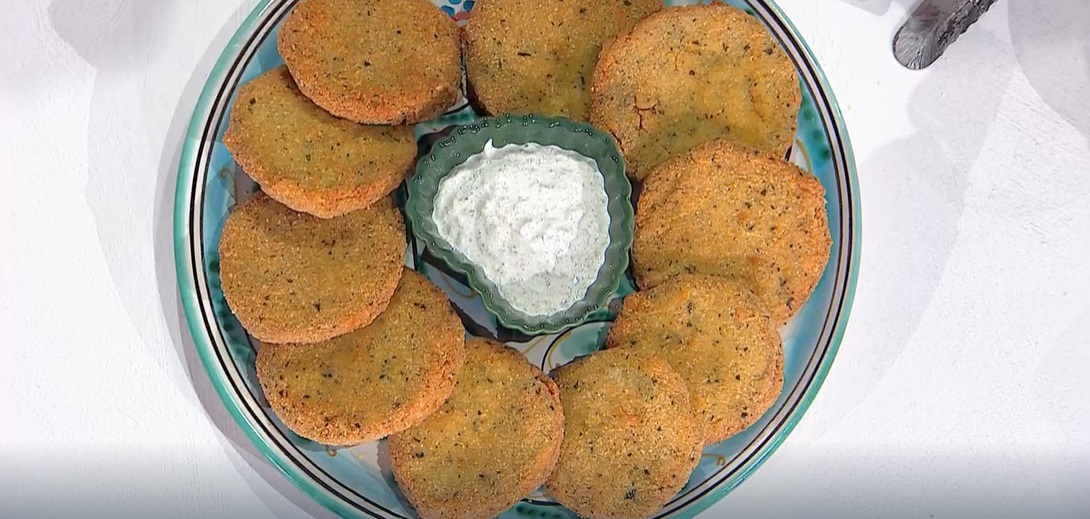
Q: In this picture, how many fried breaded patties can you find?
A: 10